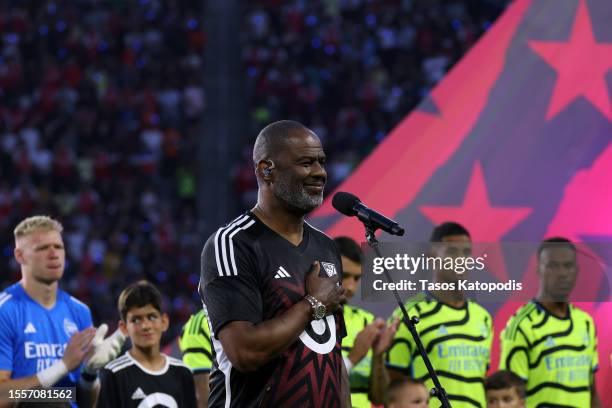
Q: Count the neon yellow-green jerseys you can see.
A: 4